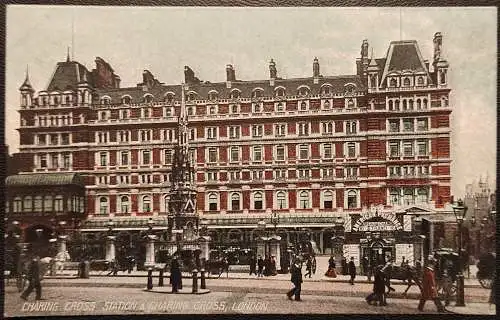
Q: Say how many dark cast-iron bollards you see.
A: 4